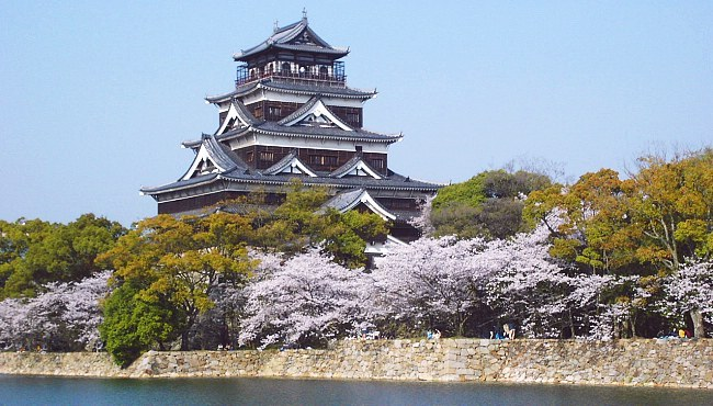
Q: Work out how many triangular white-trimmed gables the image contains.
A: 6